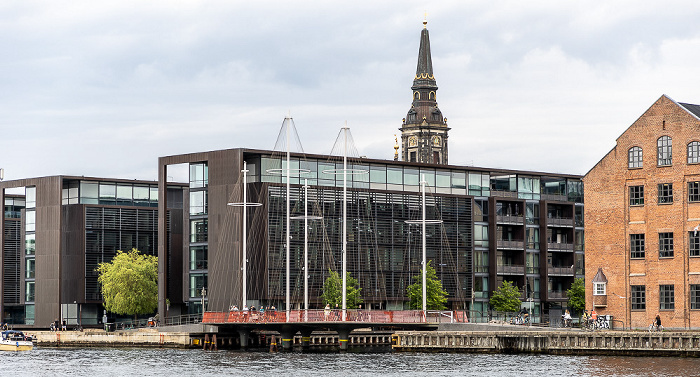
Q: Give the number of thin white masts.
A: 5